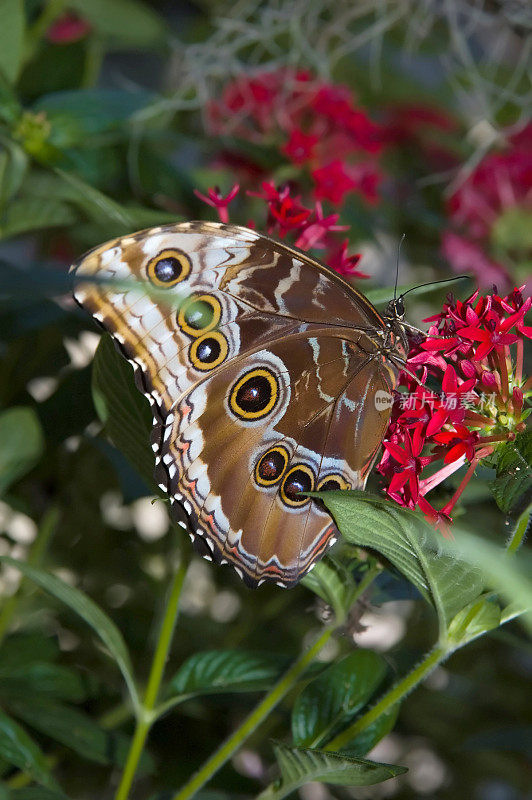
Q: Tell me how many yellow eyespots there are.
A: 7